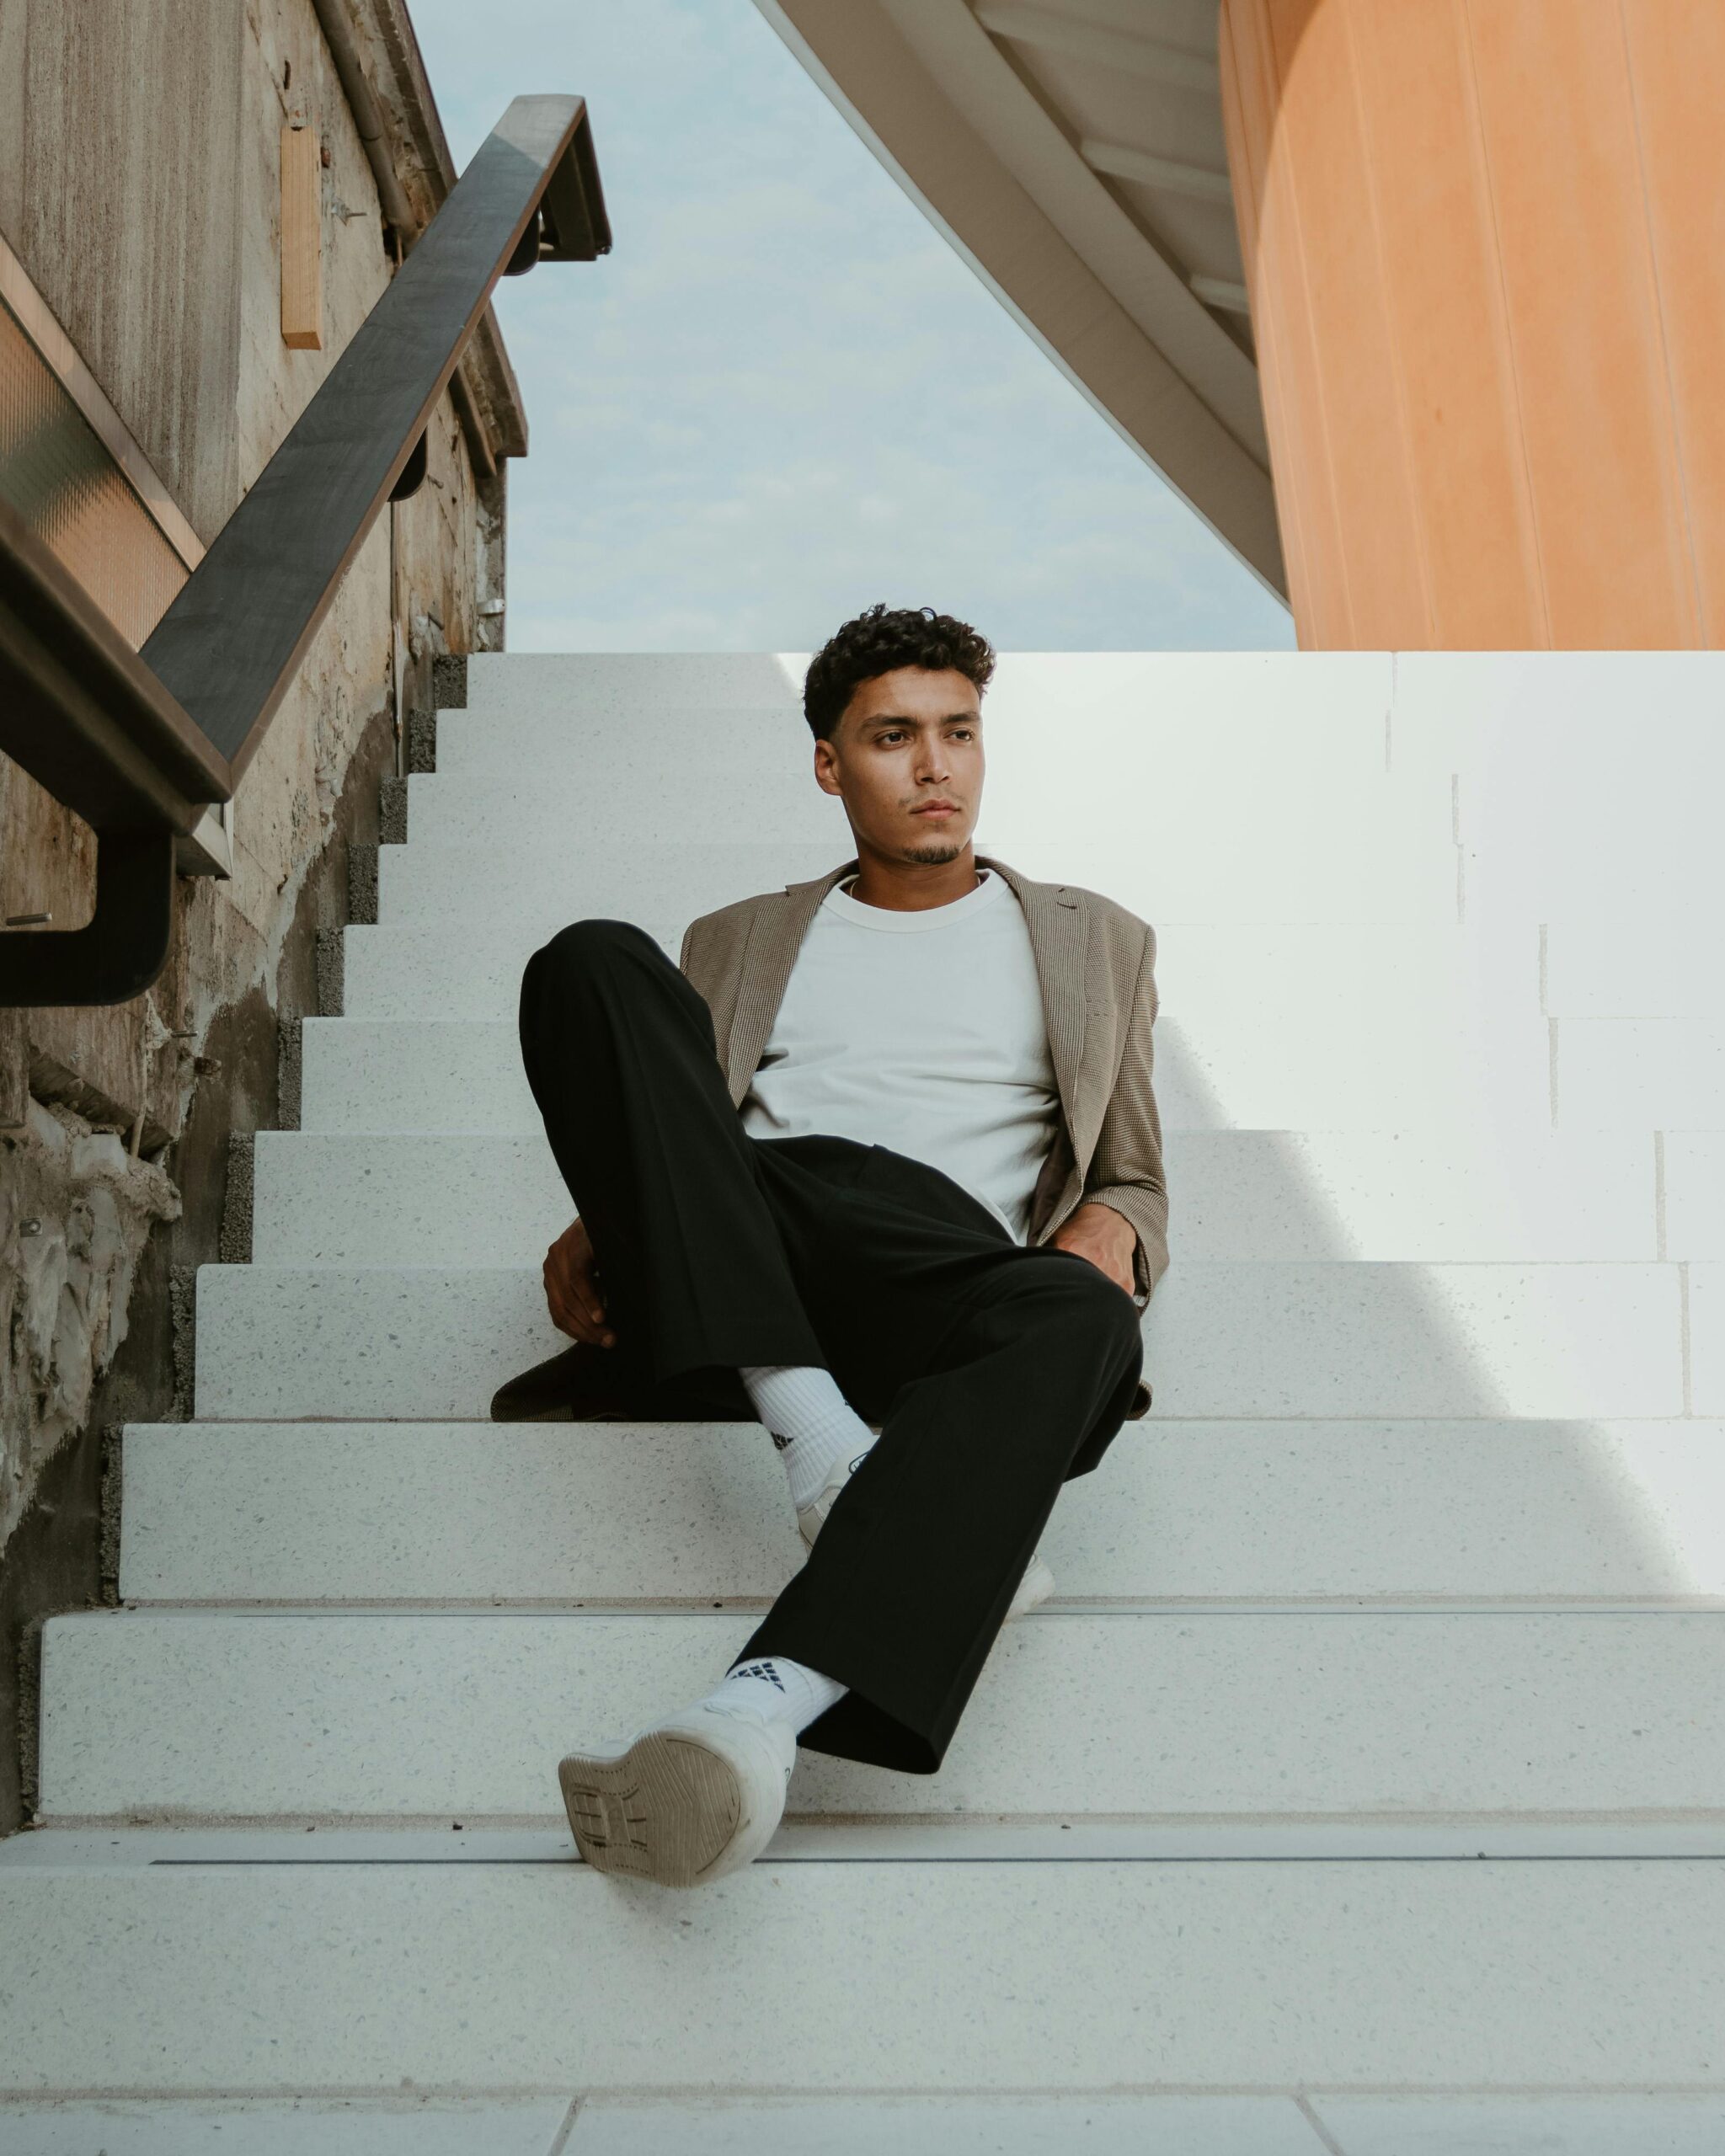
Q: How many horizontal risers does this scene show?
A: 11